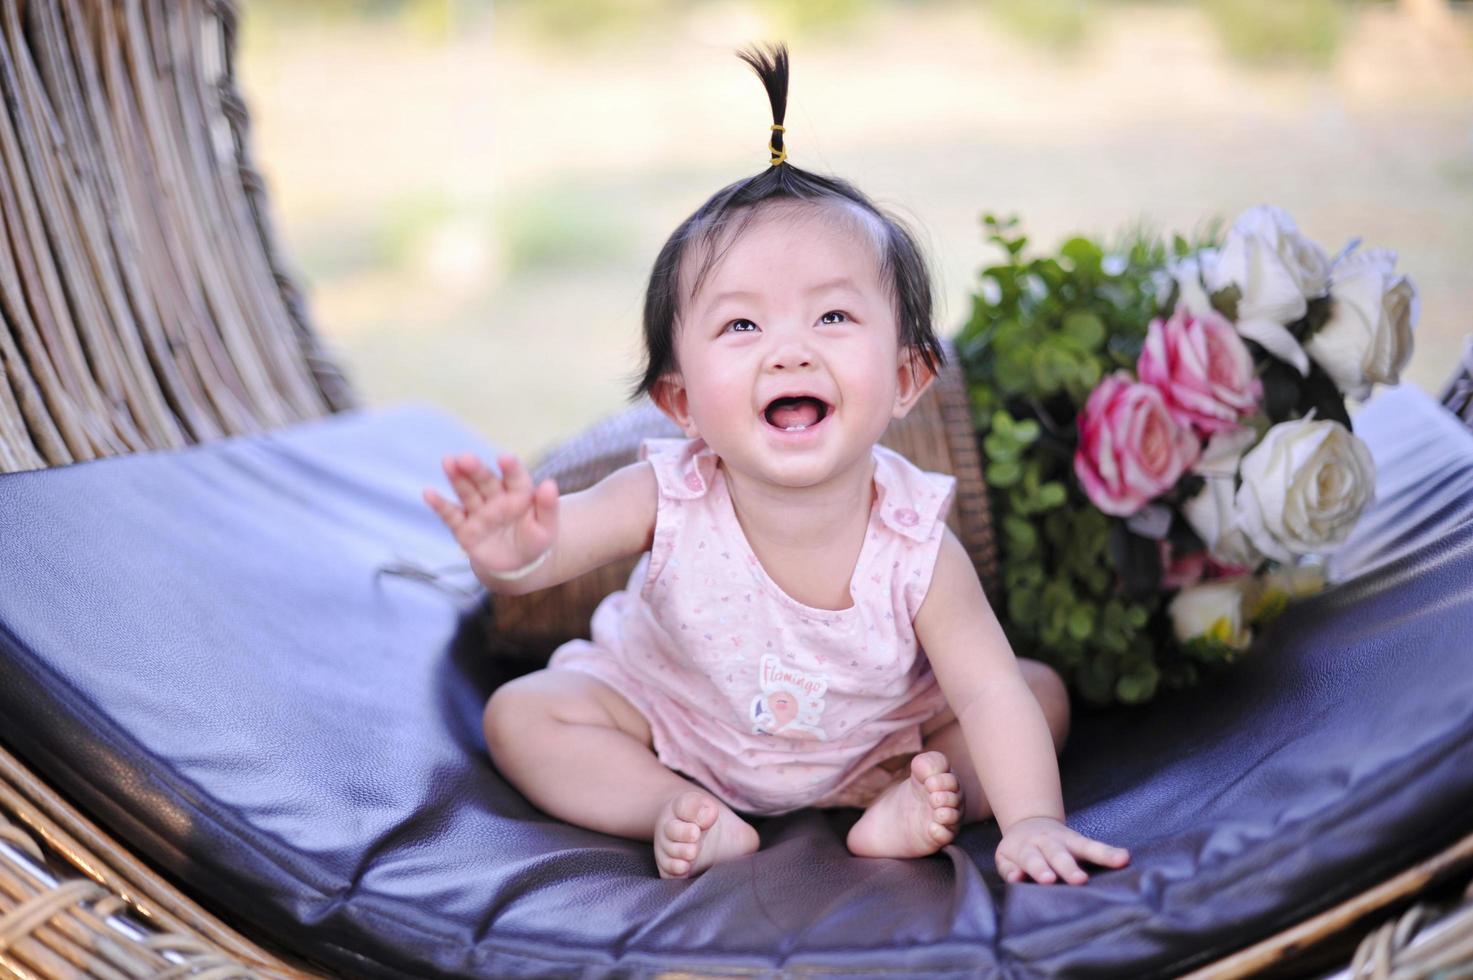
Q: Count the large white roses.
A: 3